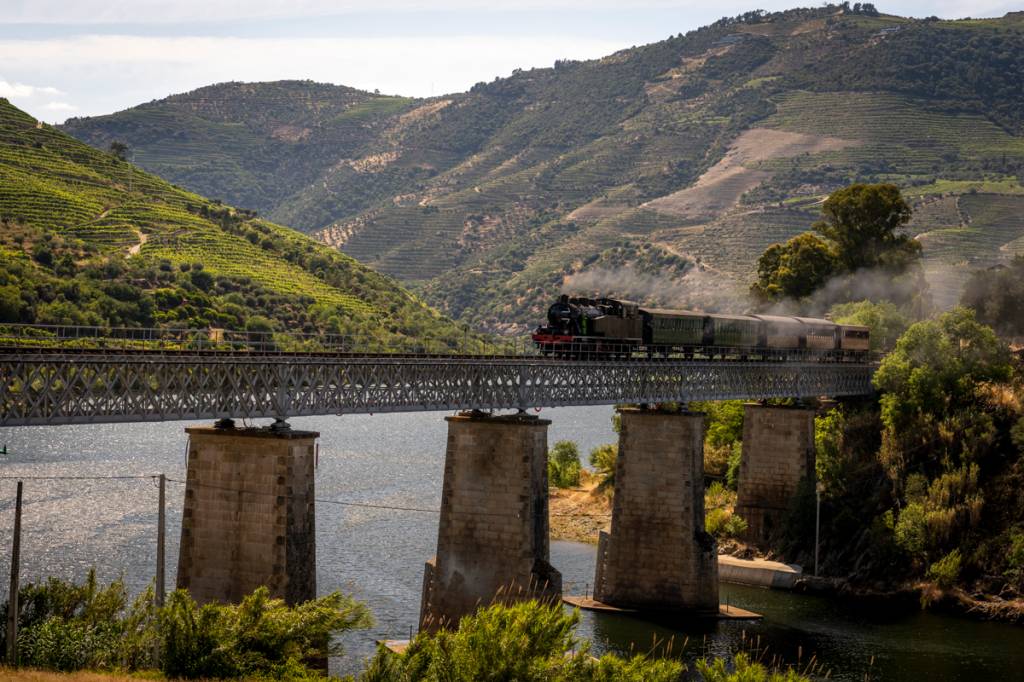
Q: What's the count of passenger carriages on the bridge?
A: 5